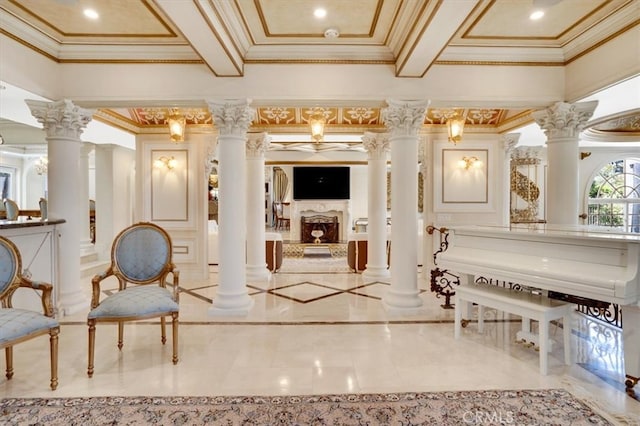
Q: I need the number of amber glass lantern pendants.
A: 3